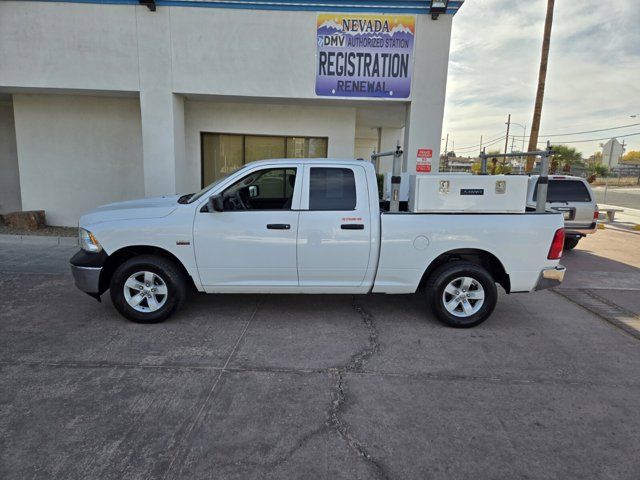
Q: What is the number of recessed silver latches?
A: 2